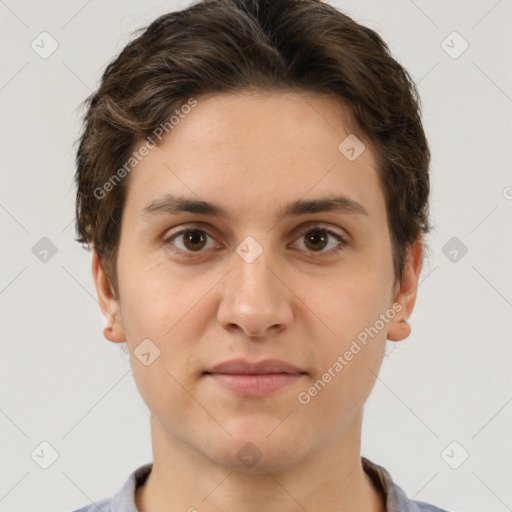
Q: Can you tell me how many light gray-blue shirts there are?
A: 1